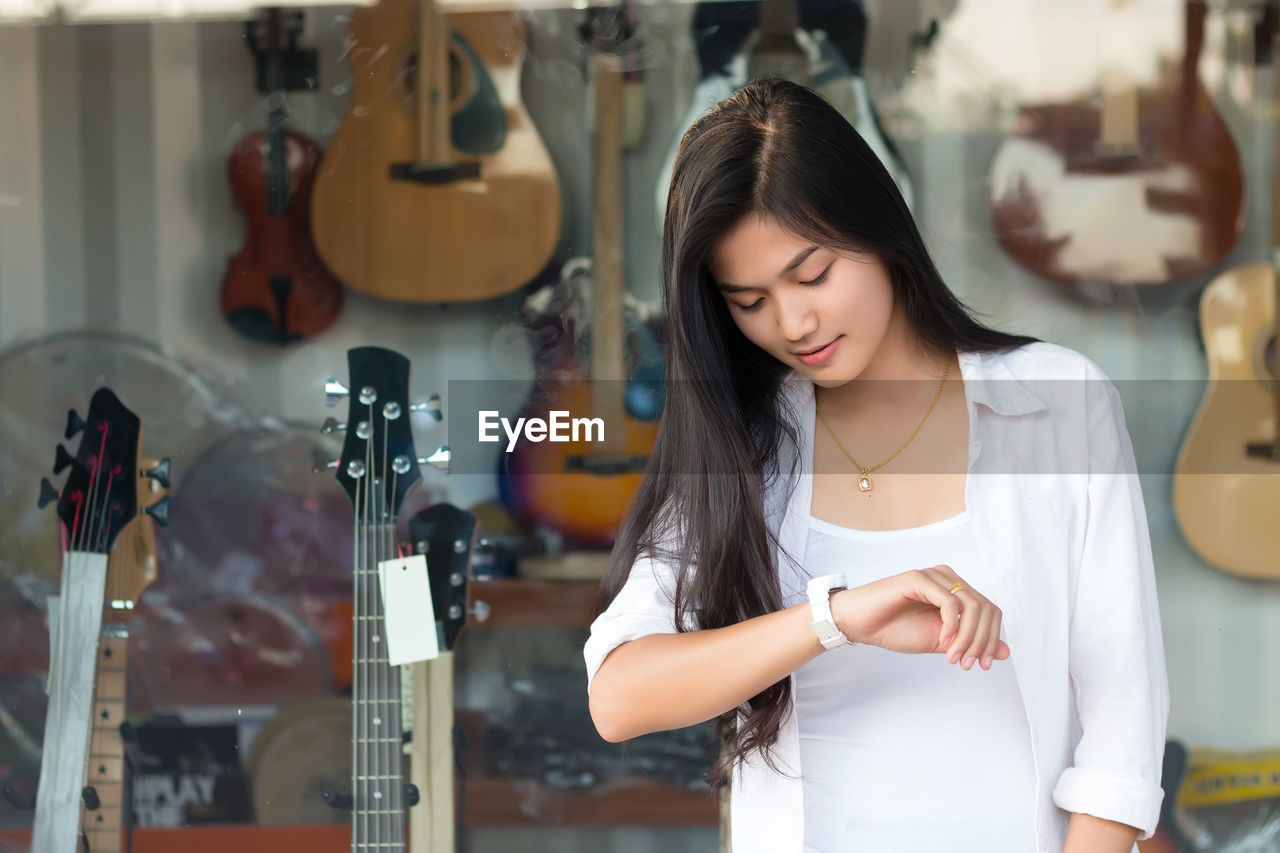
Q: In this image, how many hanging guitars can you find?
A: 5